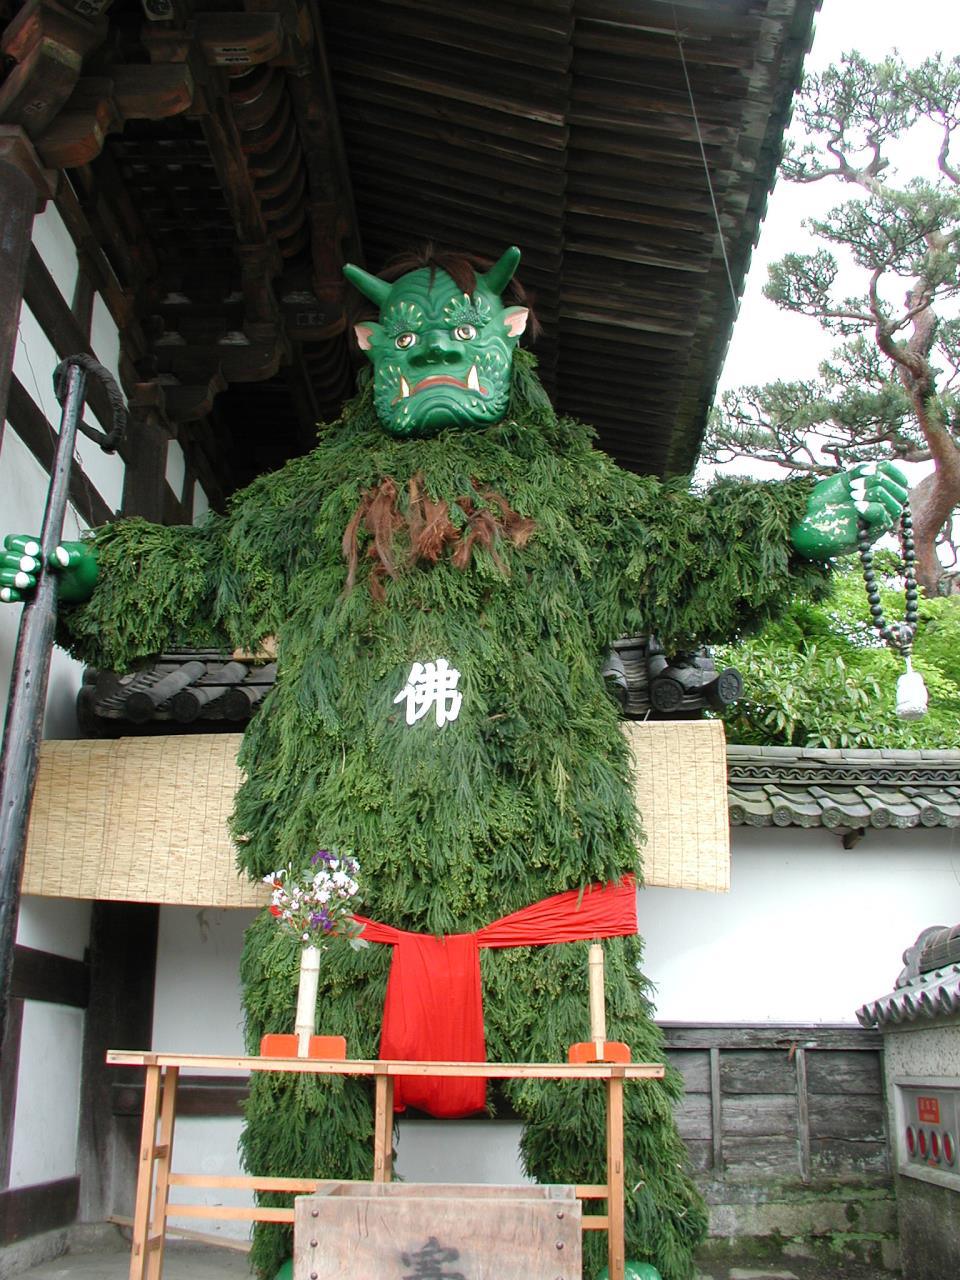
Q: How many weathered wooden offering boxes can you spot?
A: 1